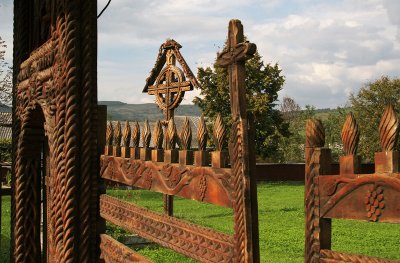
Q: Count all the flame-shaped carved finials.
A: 13